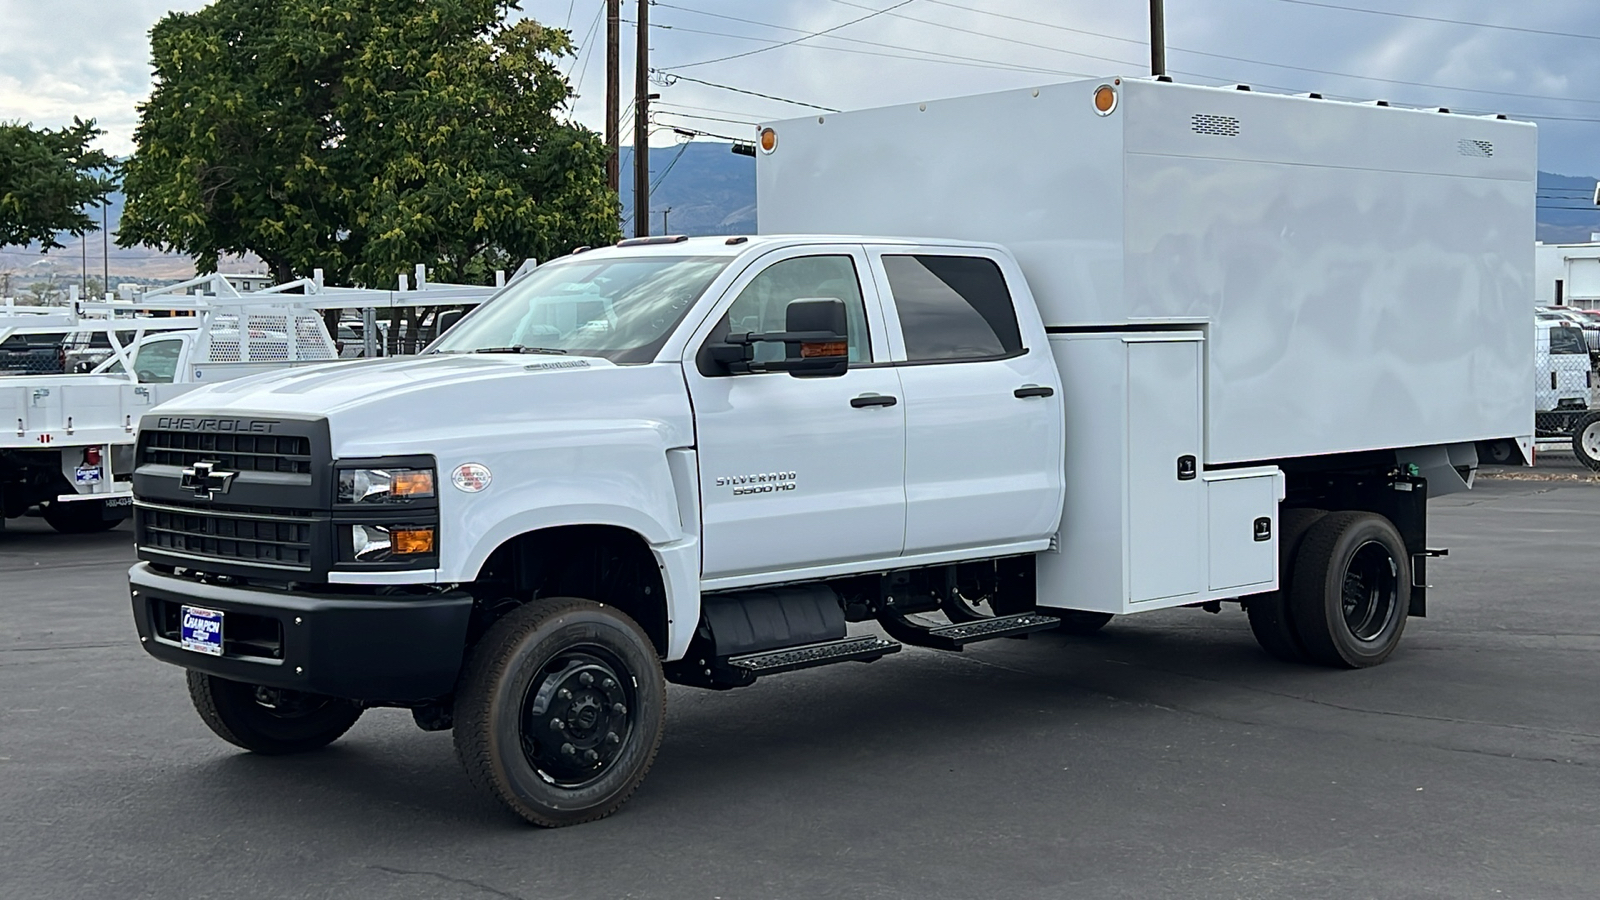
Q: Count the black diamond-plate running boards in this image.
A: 2